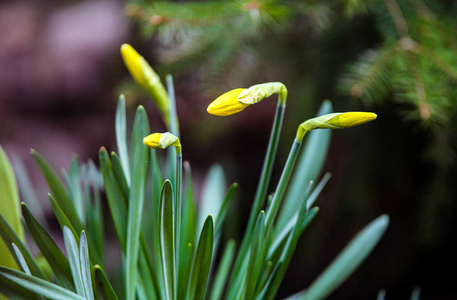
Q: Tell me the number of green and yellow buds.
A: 4